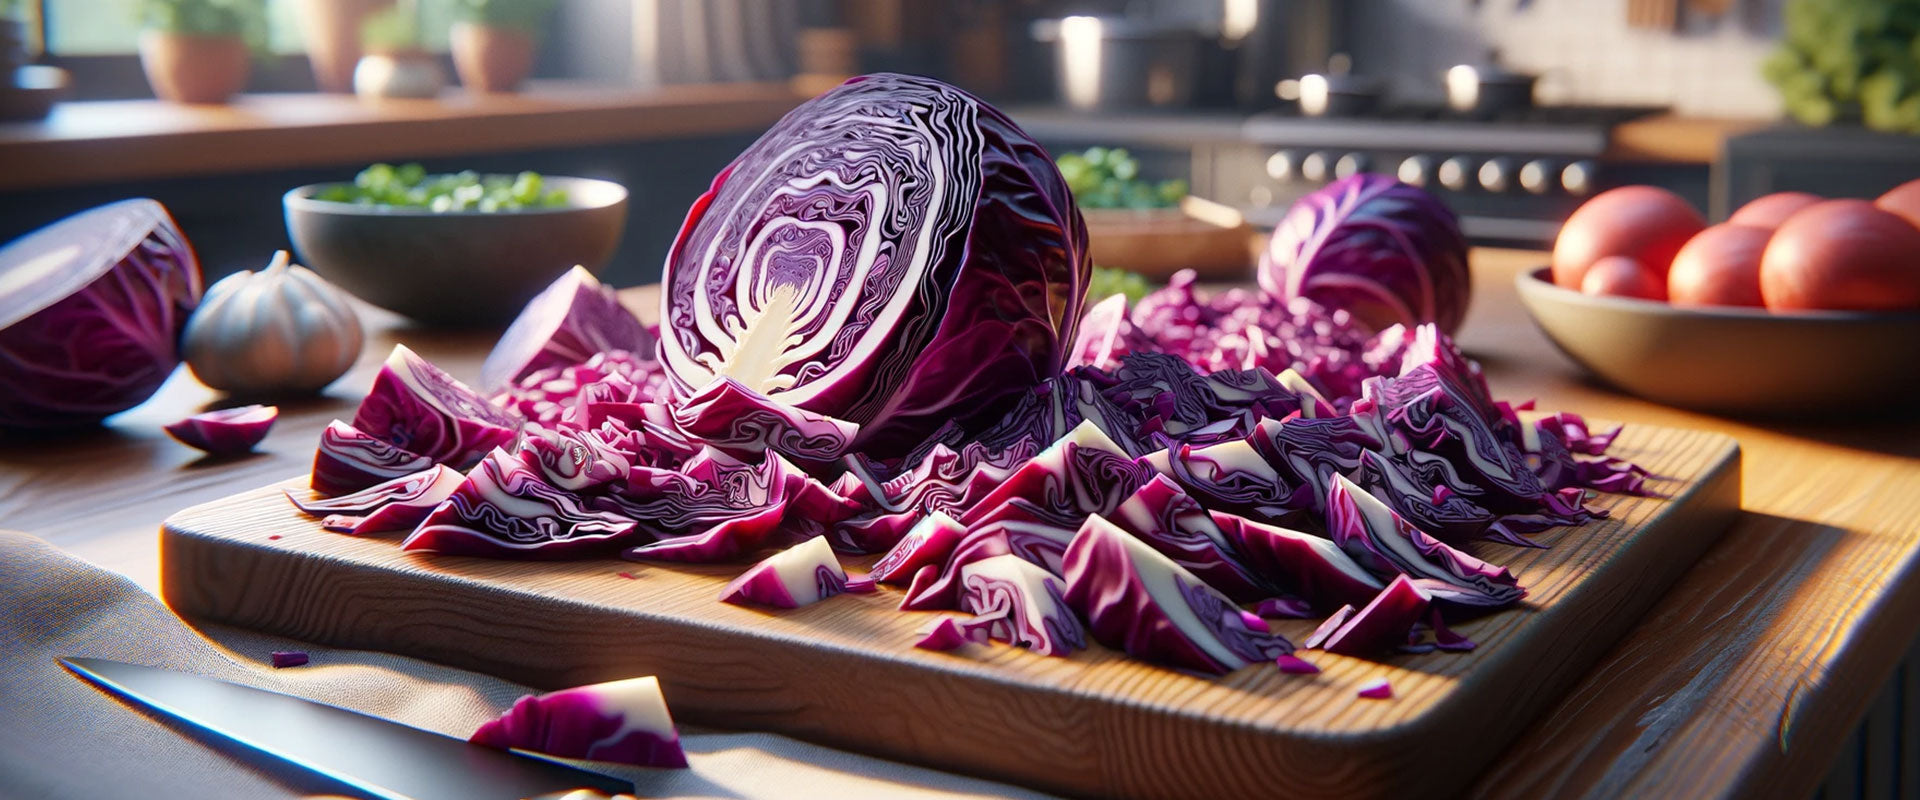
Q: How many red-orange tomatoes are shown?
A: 6